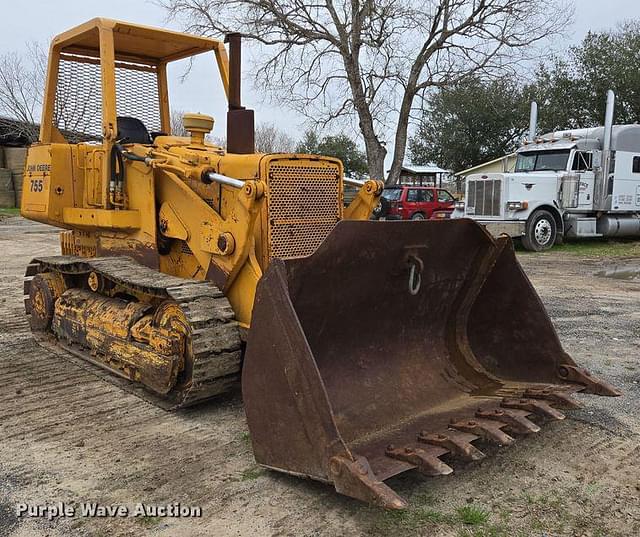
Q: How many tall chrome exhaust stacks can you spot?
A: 2